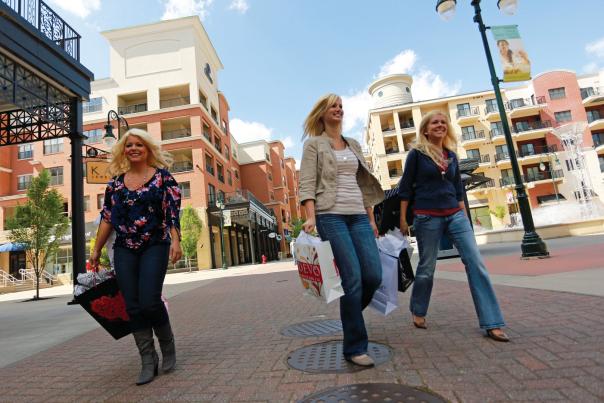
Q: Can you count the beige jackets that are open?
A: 1